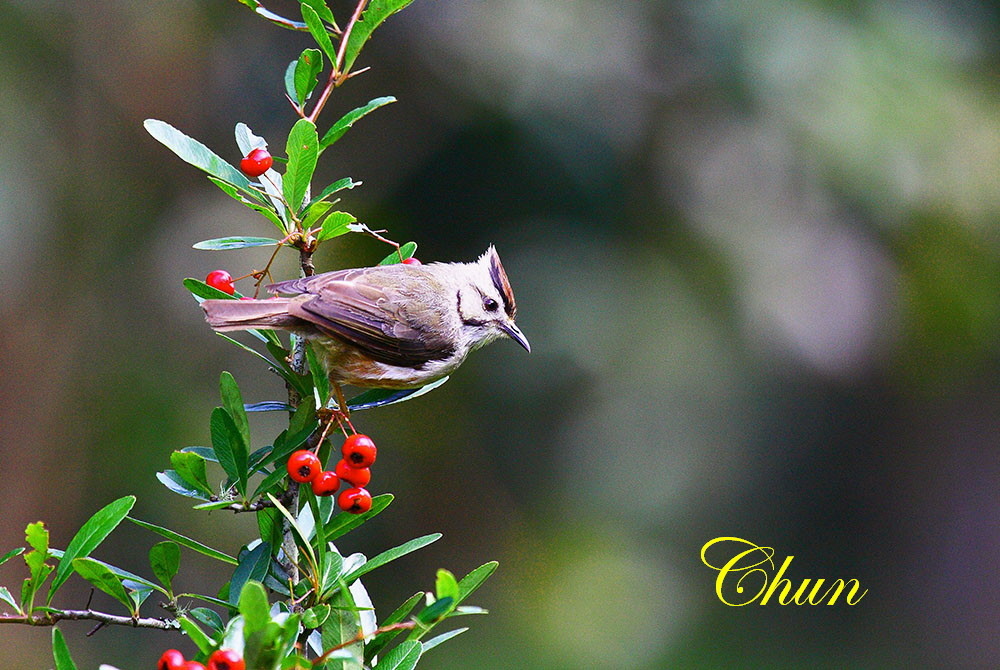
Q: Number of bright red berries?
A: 11